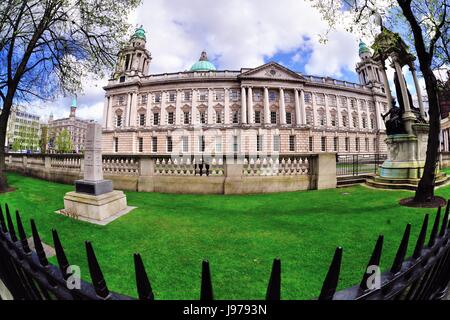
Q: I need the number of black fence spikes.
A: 15